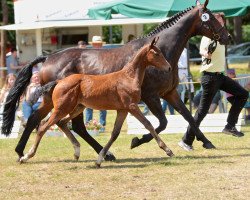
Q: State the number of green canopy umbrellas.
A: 1